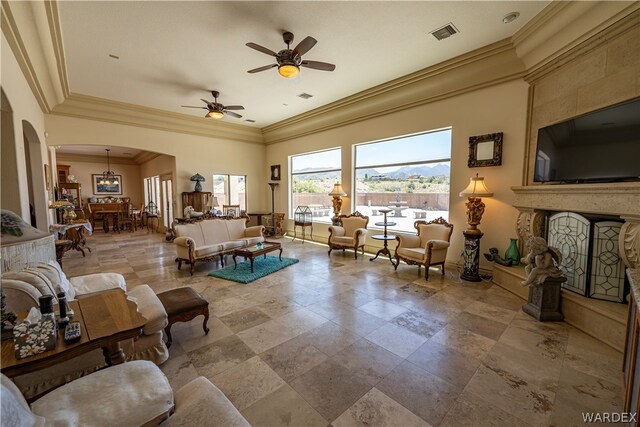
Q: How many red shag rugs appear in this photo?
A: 0